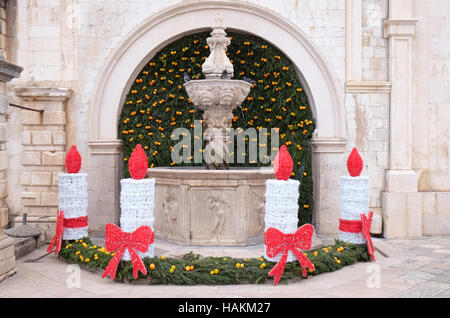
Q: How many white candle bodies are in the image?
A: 4